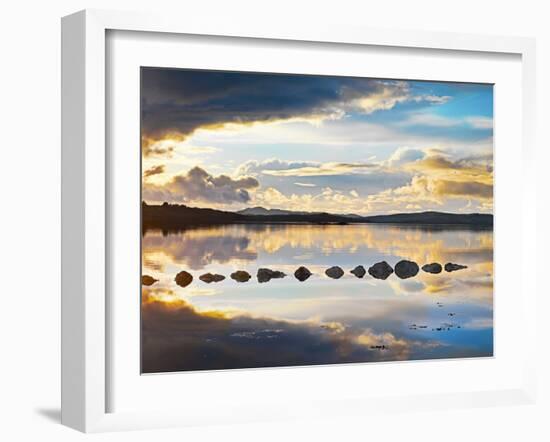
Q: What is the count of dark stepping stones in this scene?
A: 12